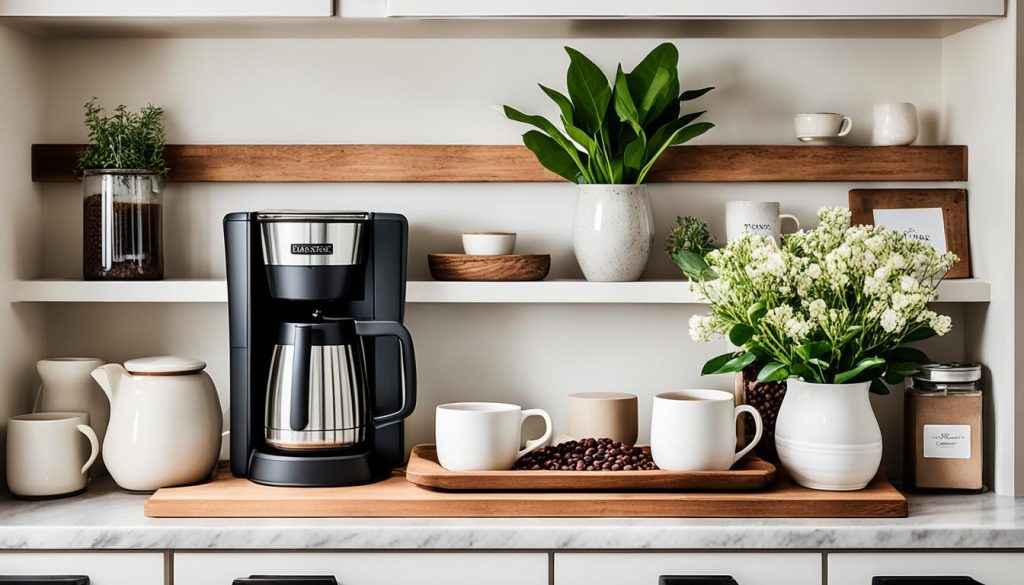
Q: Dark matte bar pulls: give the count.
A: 4